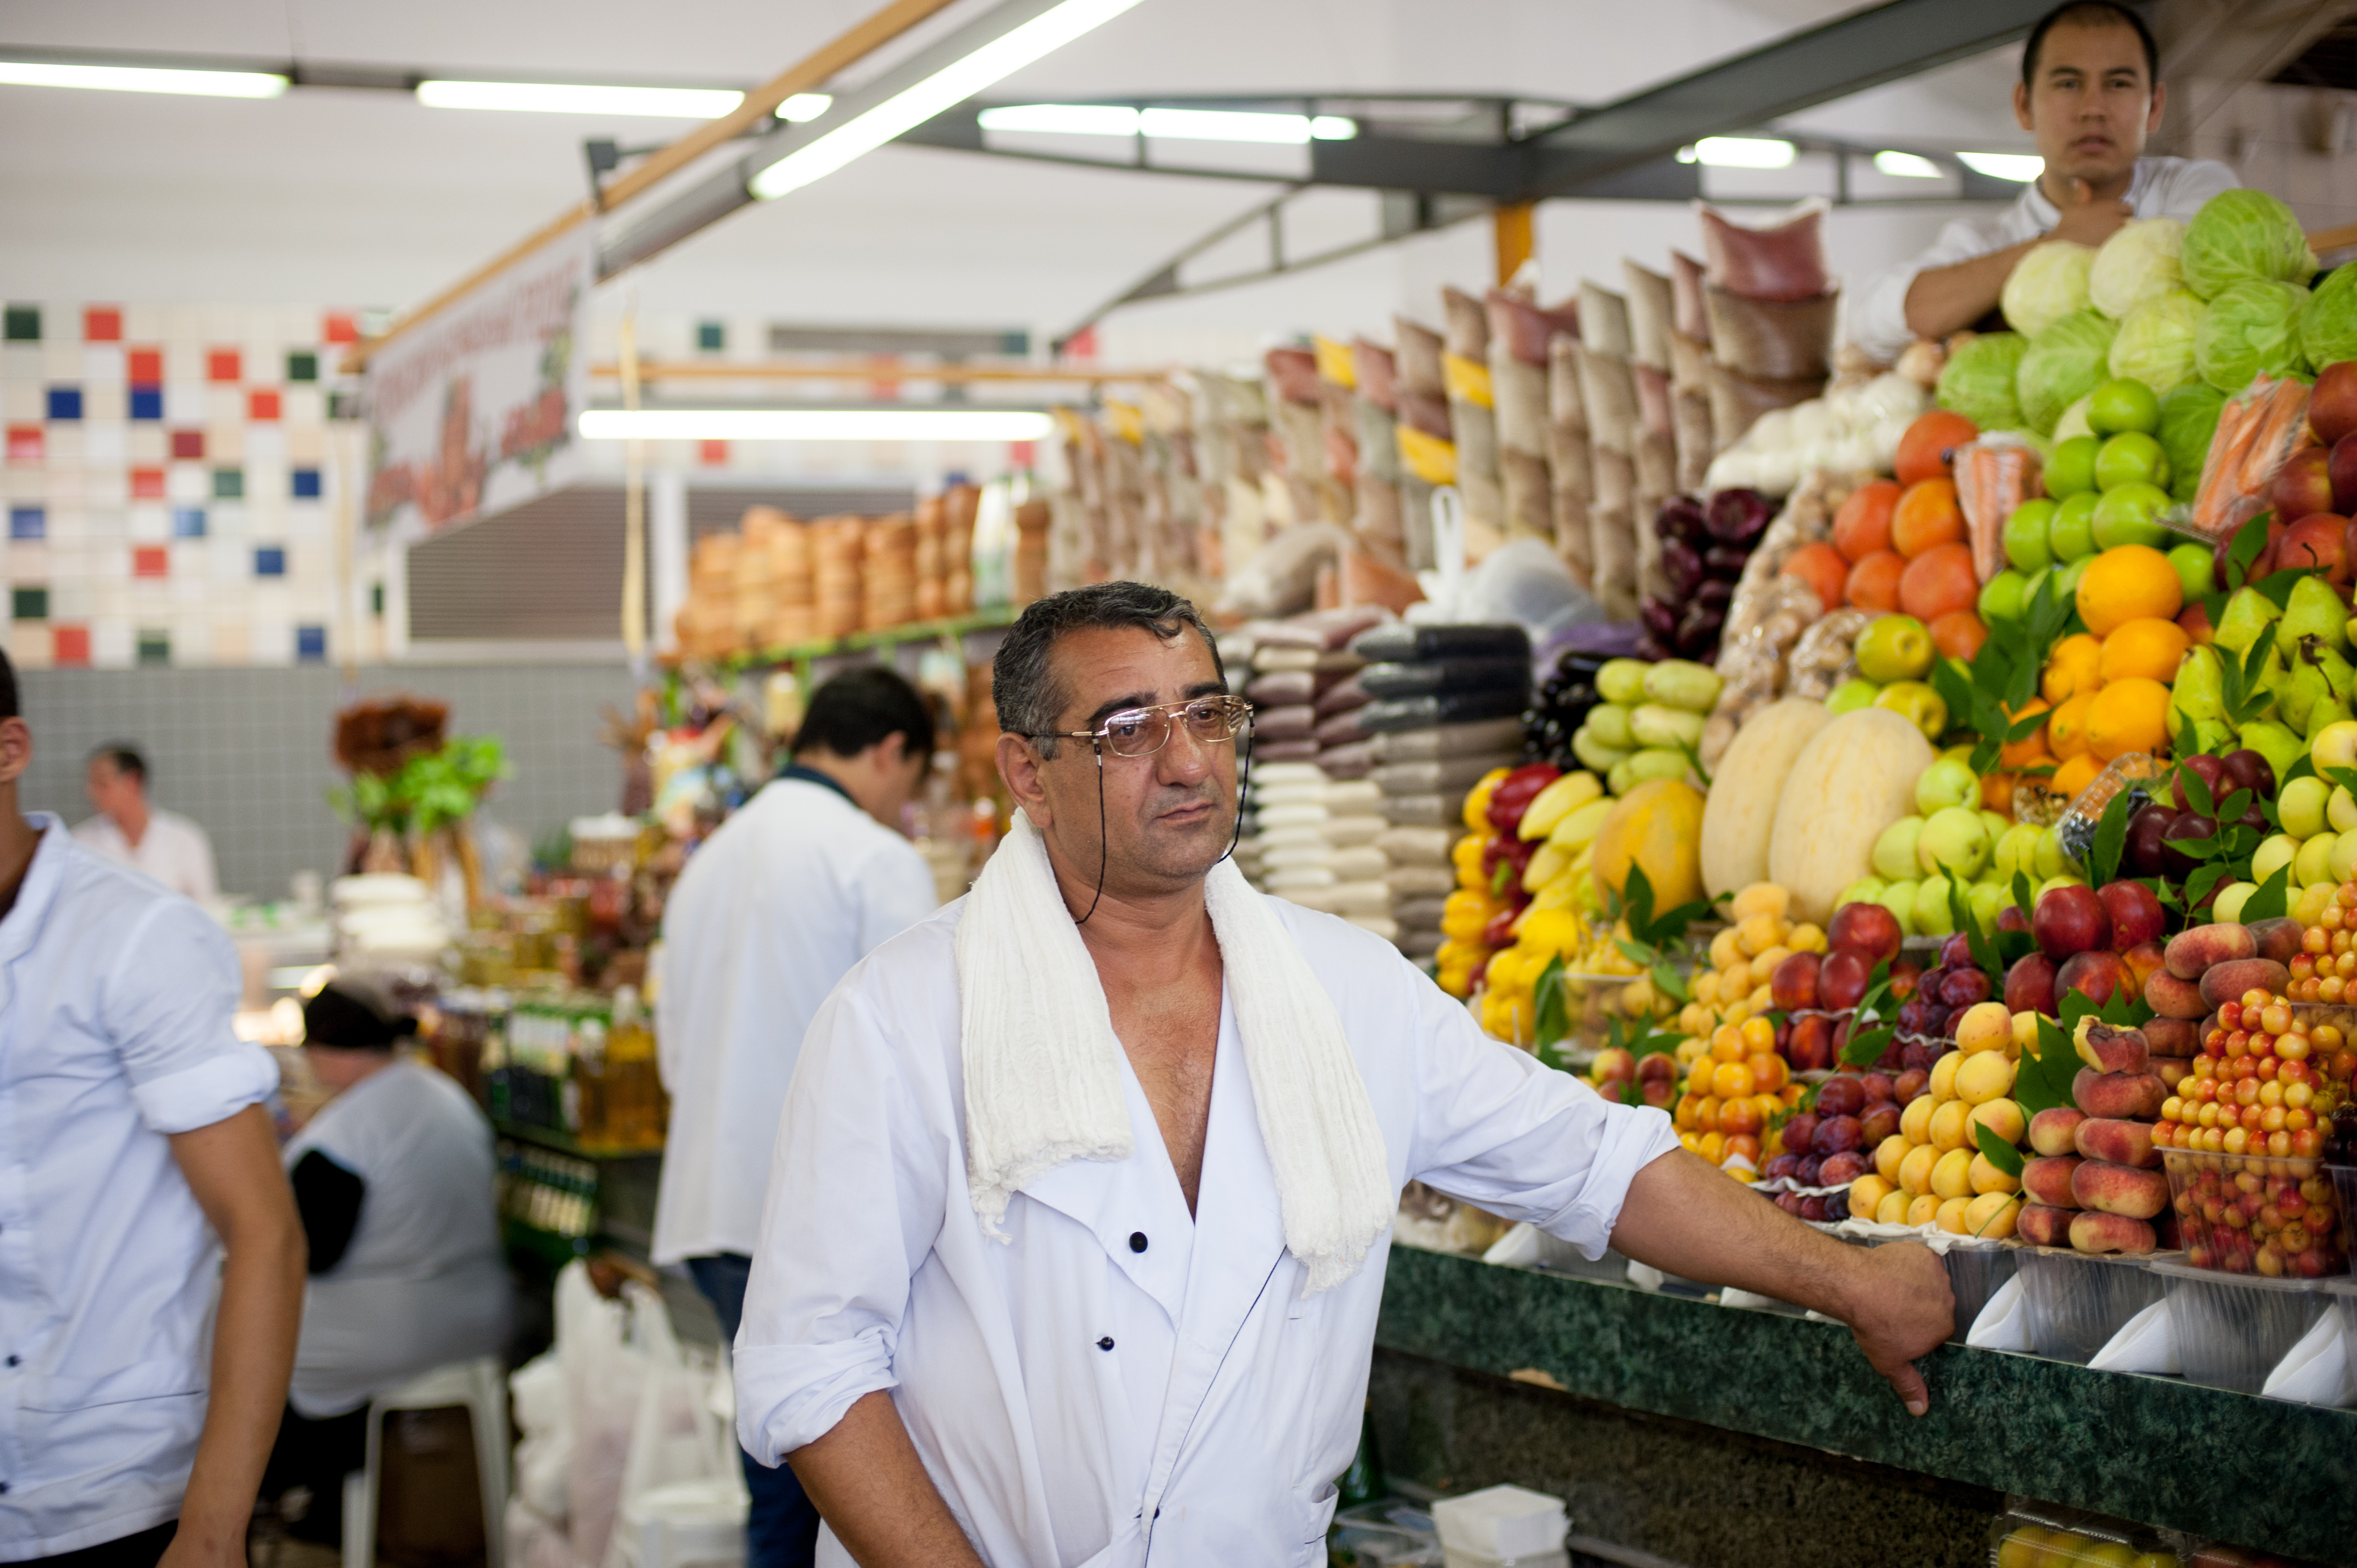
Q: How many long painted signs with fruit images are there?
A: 1